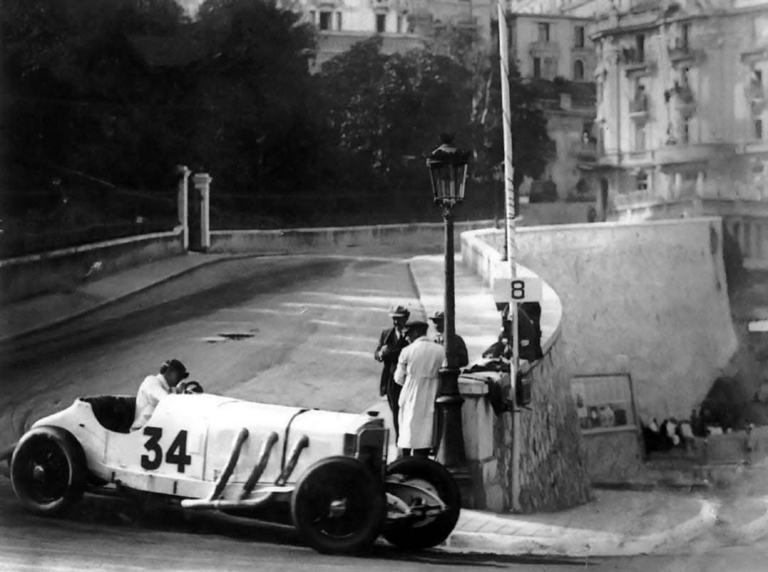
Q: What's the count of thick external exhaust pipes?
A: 3